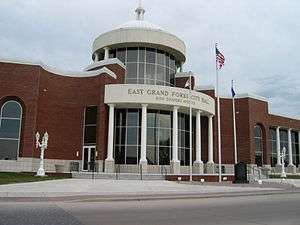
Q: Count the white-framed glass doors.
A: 2